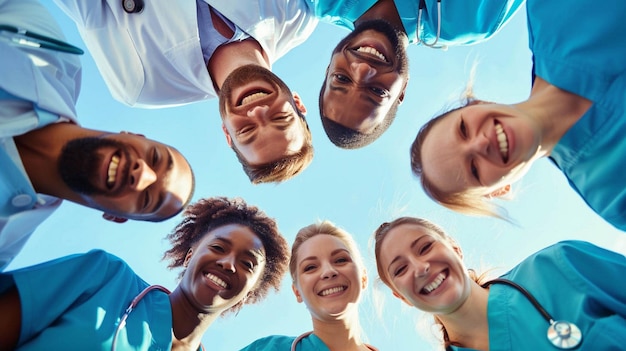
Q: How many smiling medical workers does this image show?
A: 7